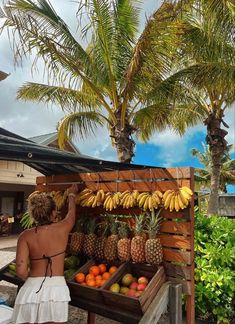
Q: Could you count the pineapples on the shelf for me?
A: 7